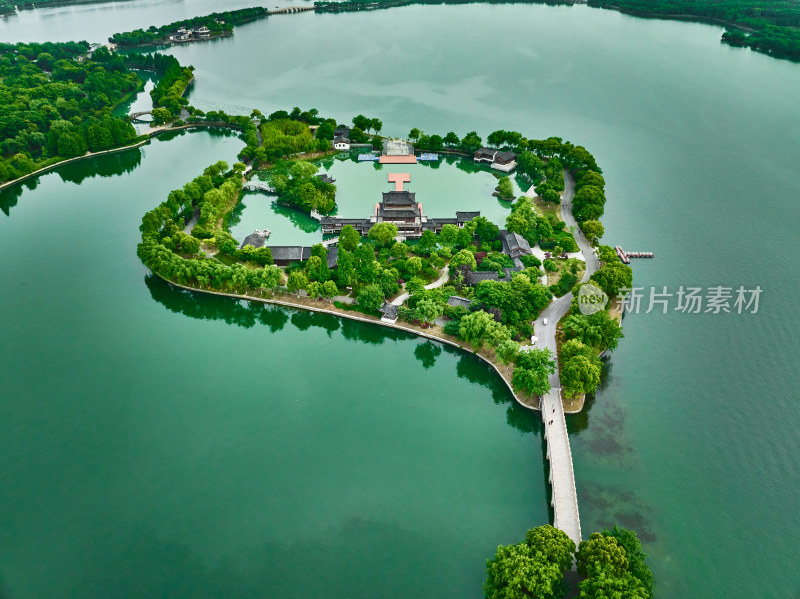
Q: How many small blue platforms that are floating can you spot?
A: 2